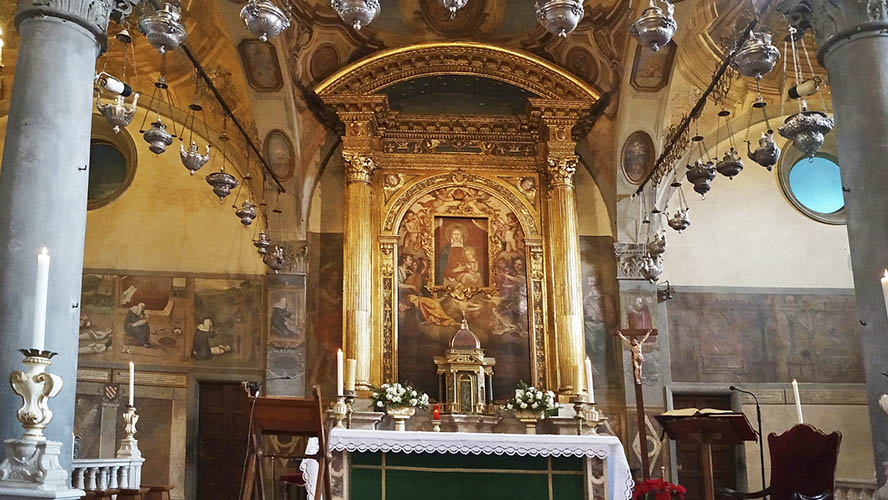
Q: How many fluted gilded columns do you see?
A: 2